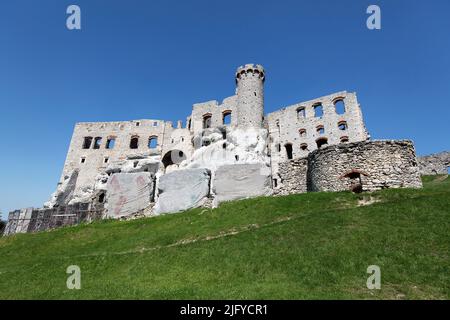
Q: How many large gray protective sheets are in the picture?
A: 3